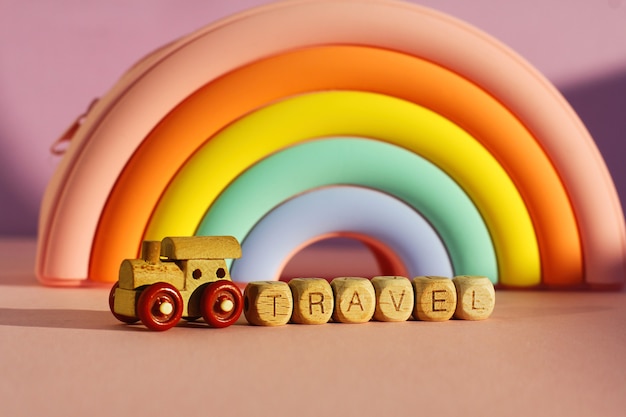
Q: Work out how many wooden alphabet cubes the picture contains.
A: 6